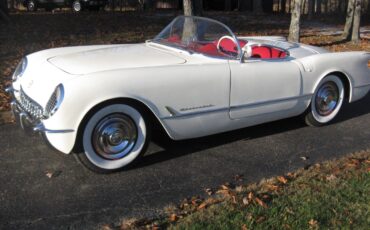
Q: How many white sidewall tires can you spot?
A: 2